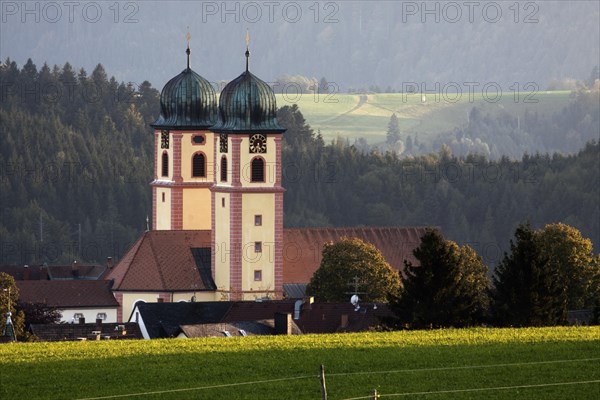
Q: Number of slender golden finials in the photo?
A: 2